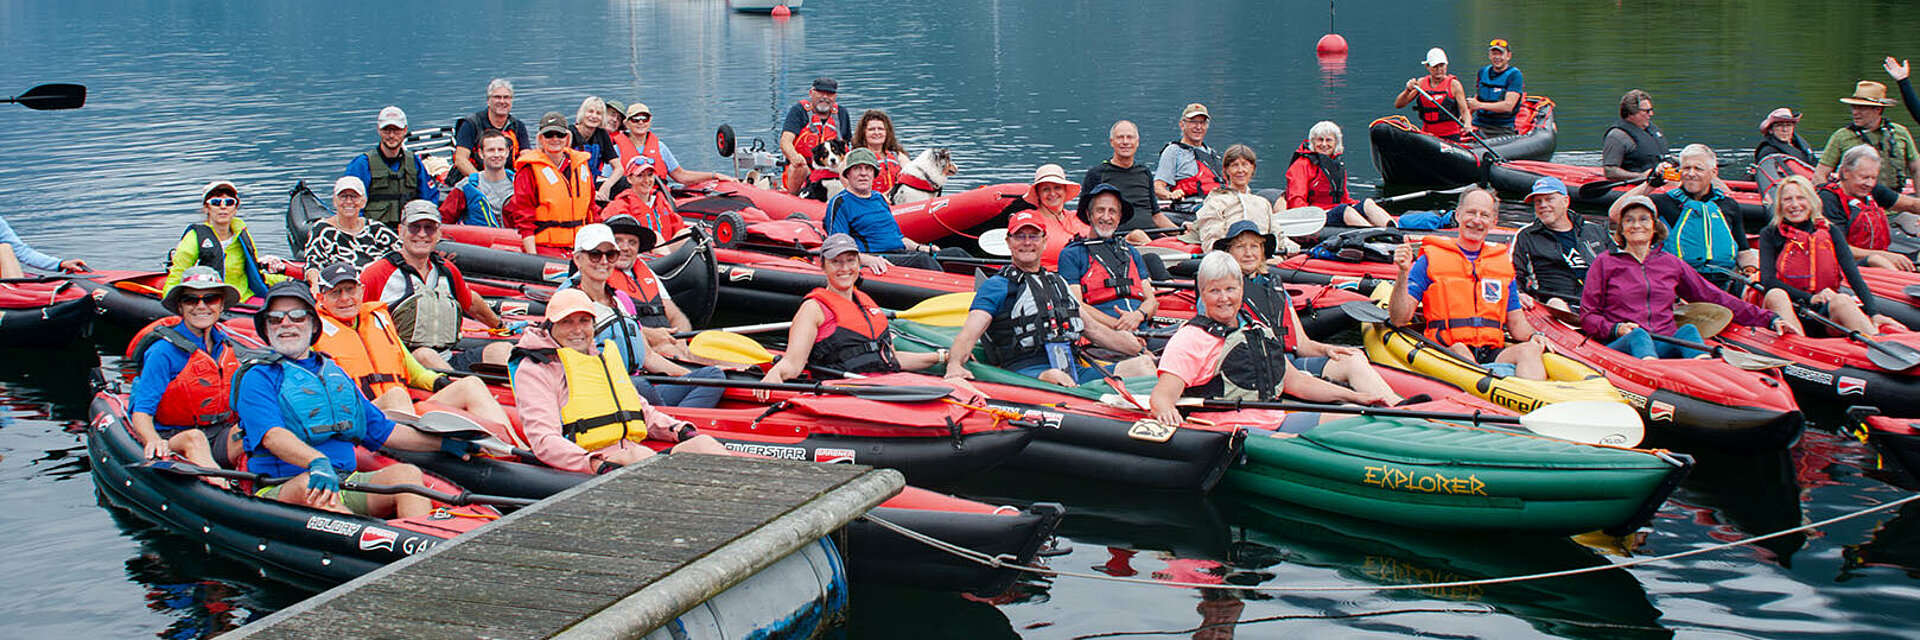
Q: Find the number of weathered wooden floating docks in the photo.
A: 1